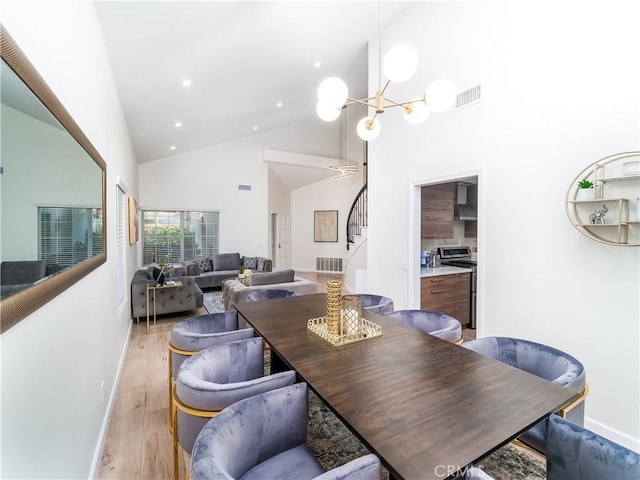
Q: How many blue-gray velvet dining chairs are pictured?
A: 8